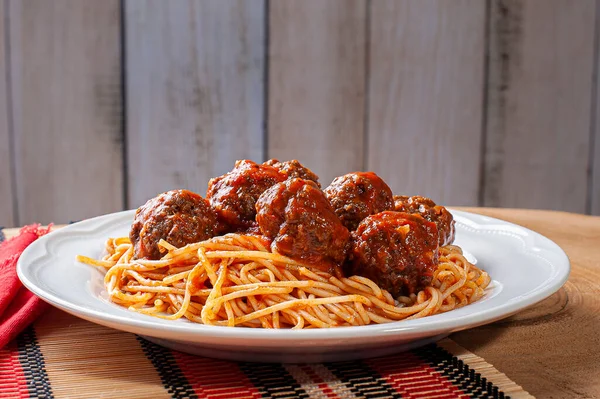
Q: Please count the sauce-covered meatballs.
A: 7